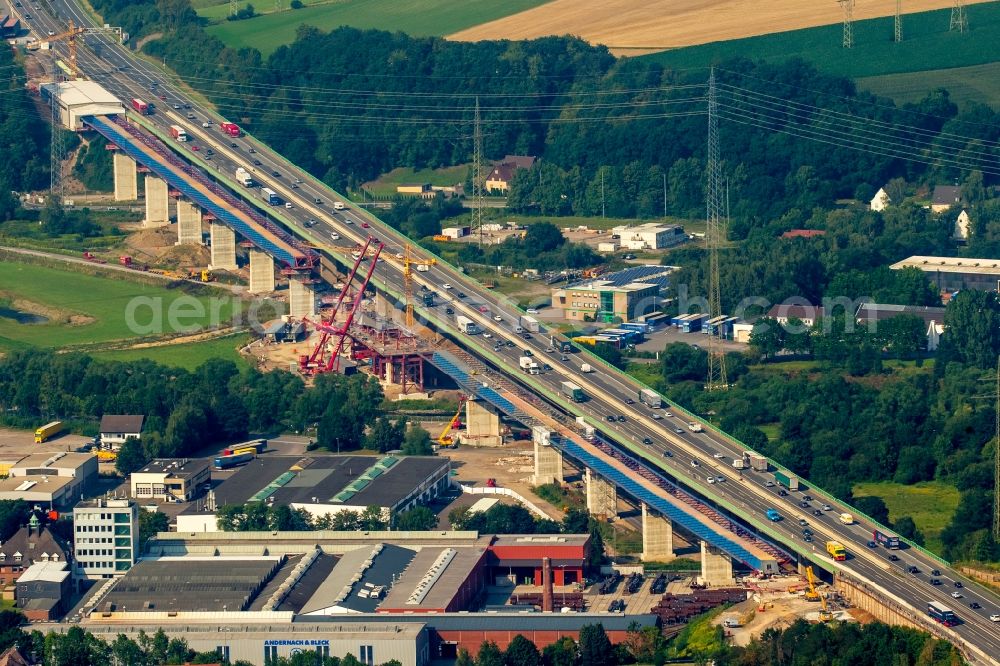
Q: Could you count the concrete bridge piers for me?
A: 11